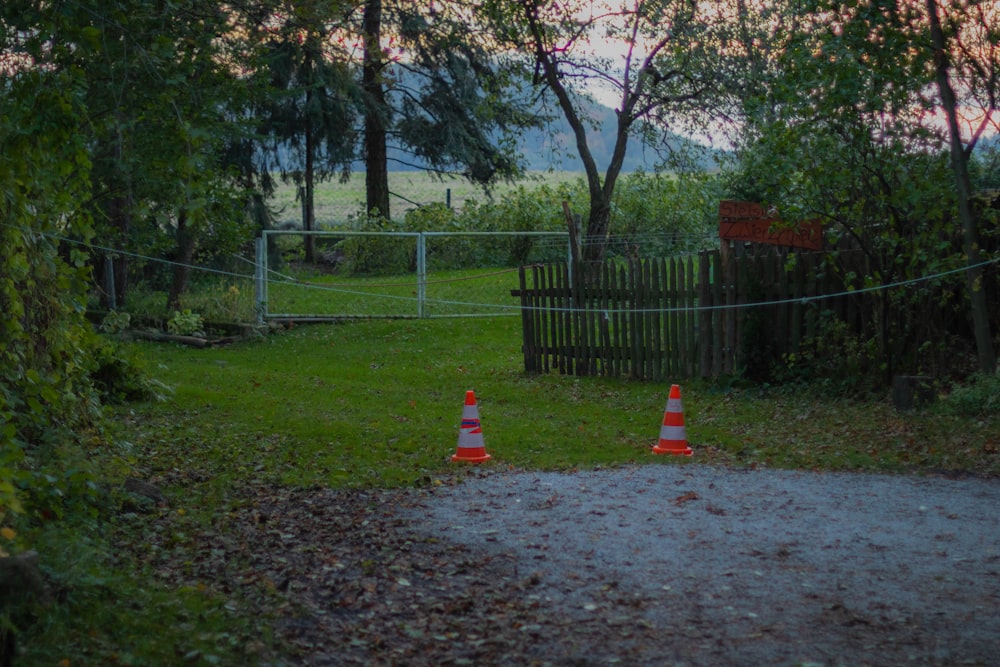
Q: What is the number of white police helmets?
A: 0